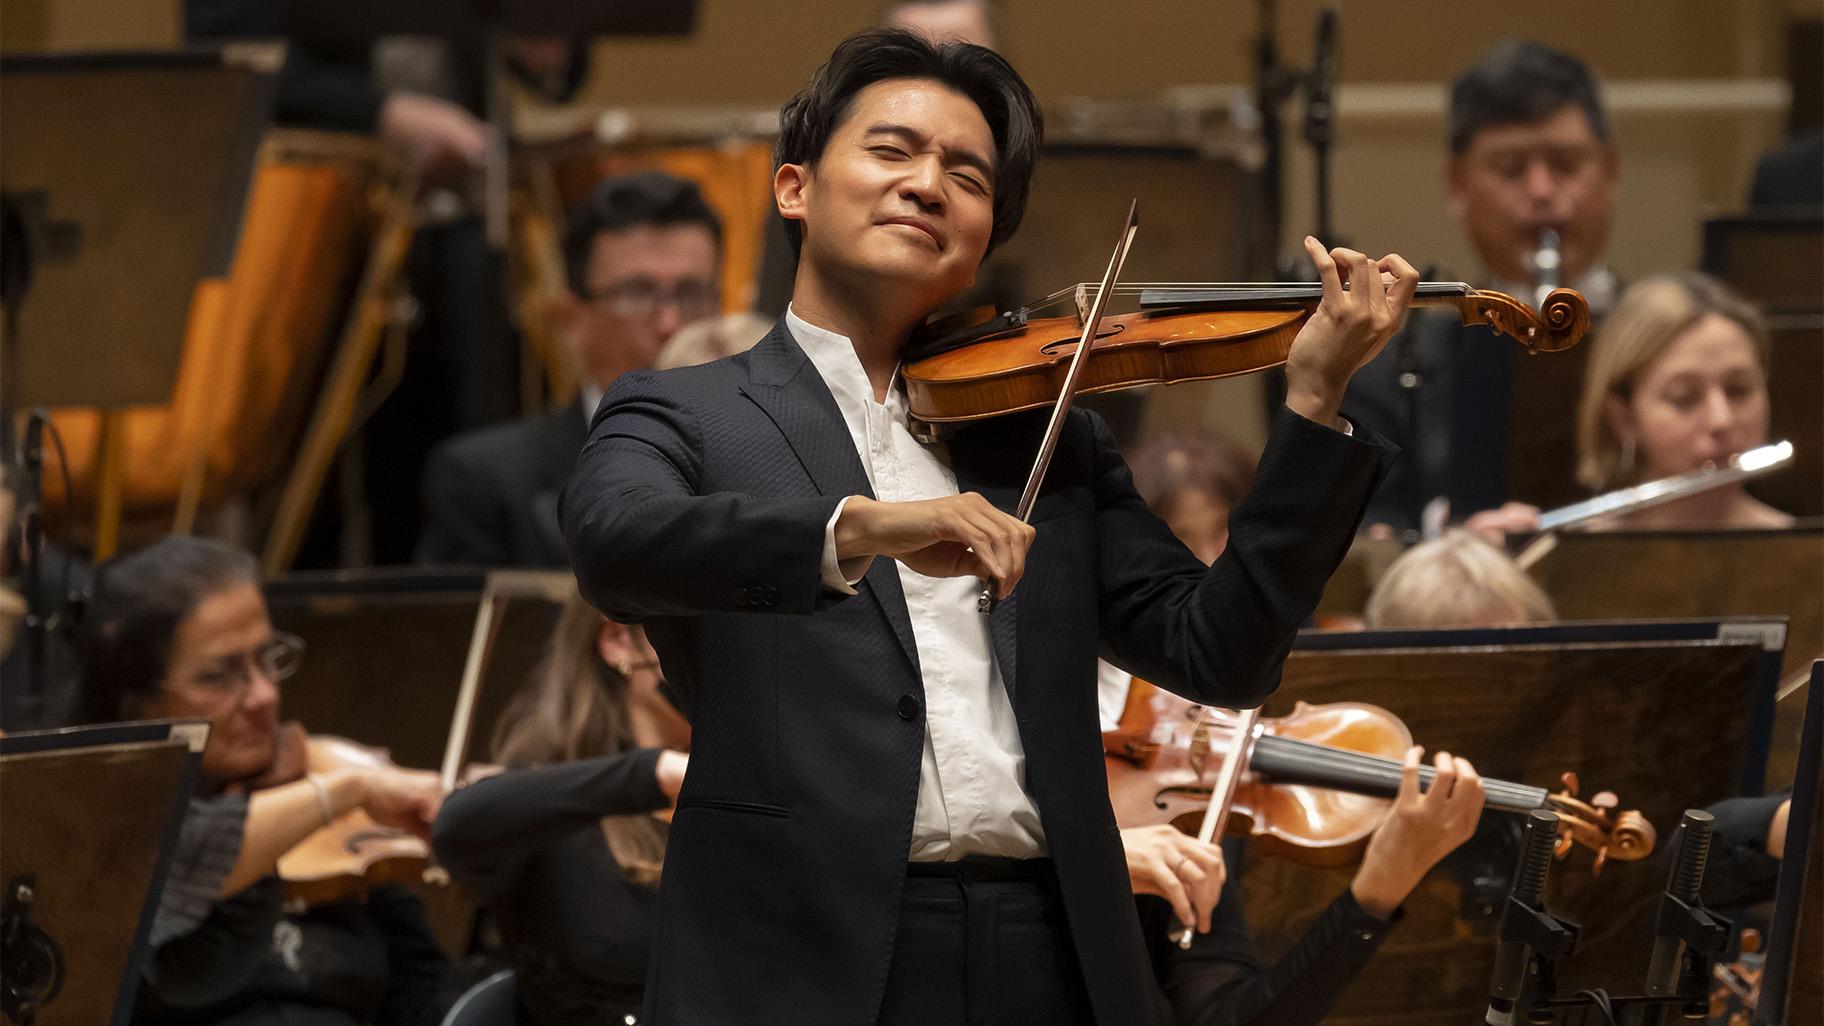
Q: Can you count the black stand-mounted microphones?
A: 2